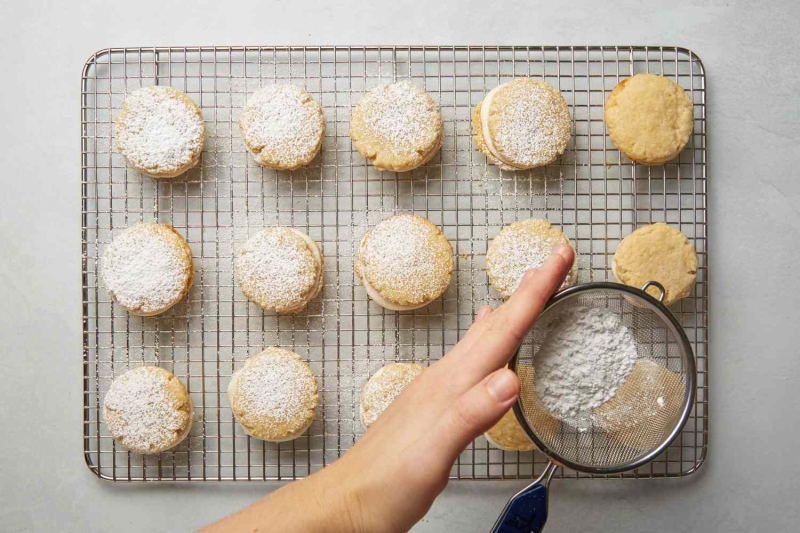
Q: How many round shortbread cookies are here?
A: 15